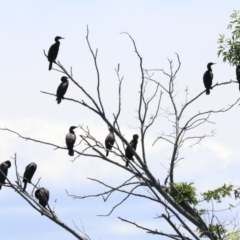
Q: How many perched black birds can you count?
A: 10